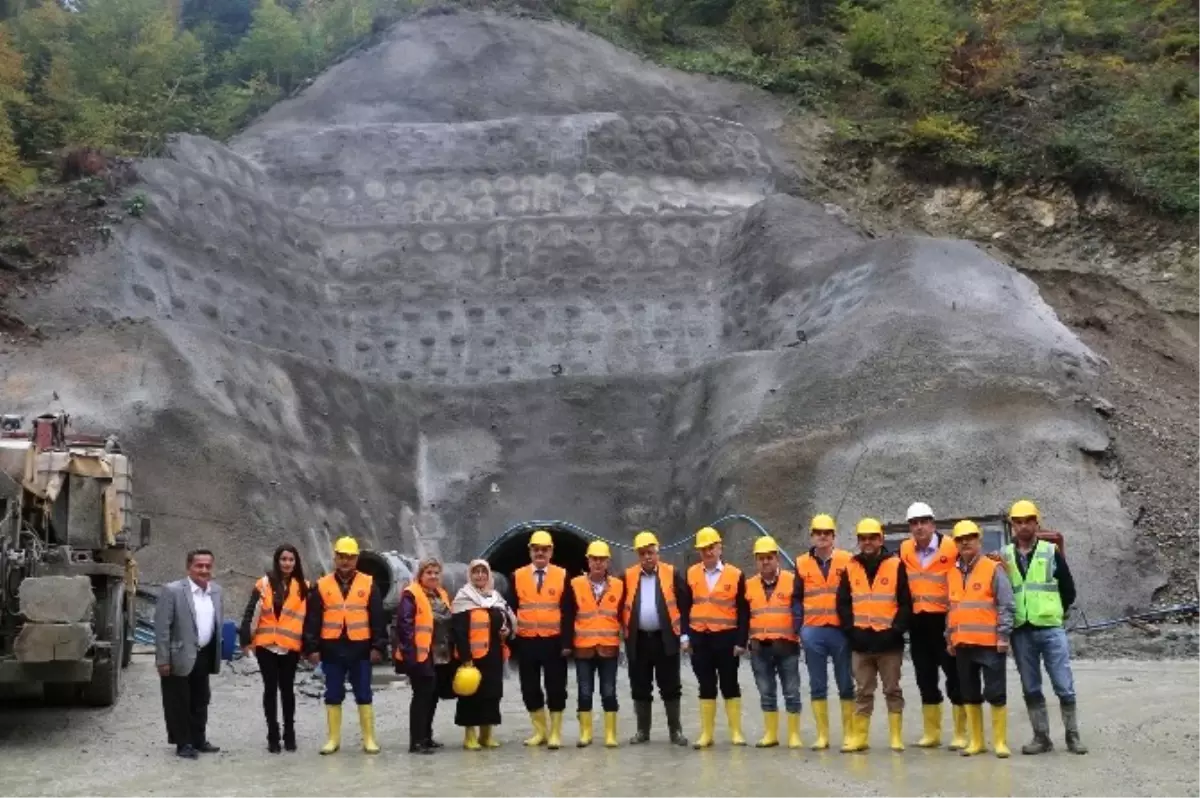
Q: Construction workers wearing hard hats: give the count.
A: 11